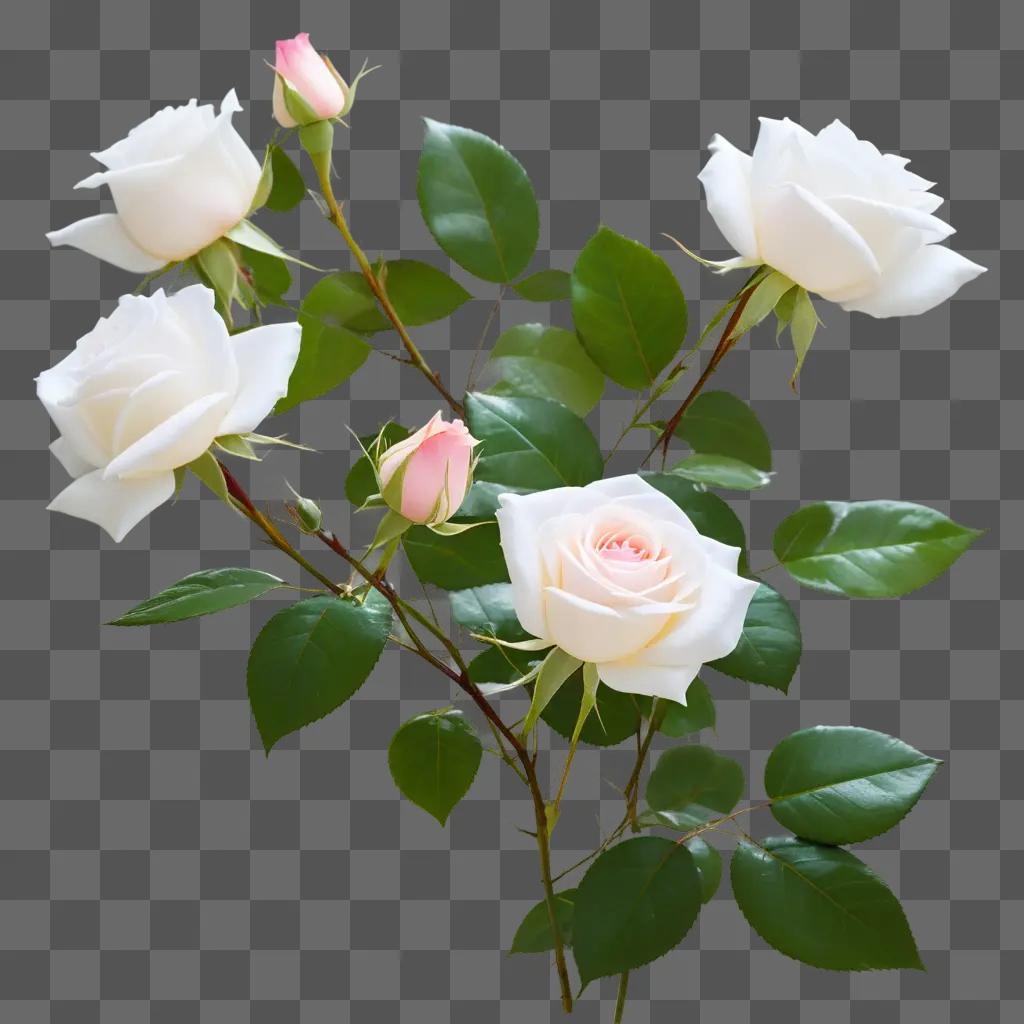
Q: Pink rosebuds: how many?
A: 2